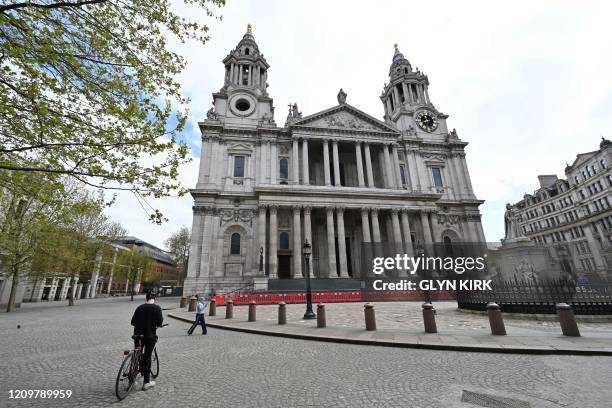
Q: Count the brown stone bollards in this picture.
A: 11